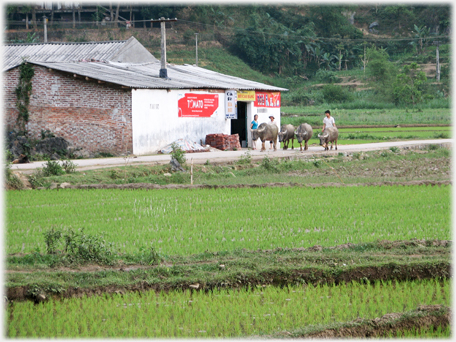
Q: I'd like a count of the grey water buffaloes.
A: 4